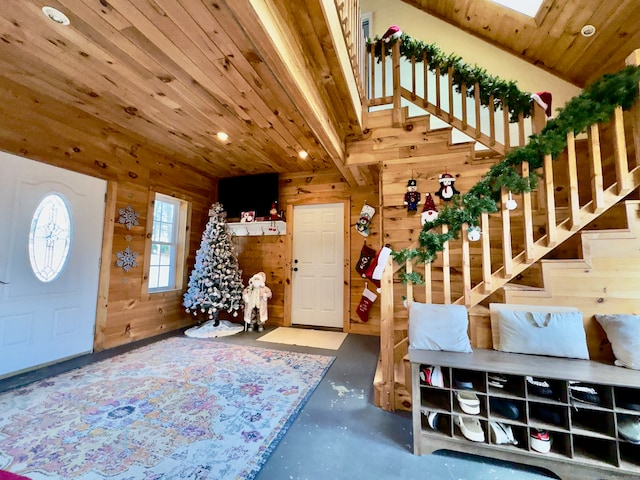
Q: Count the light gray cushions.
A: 3